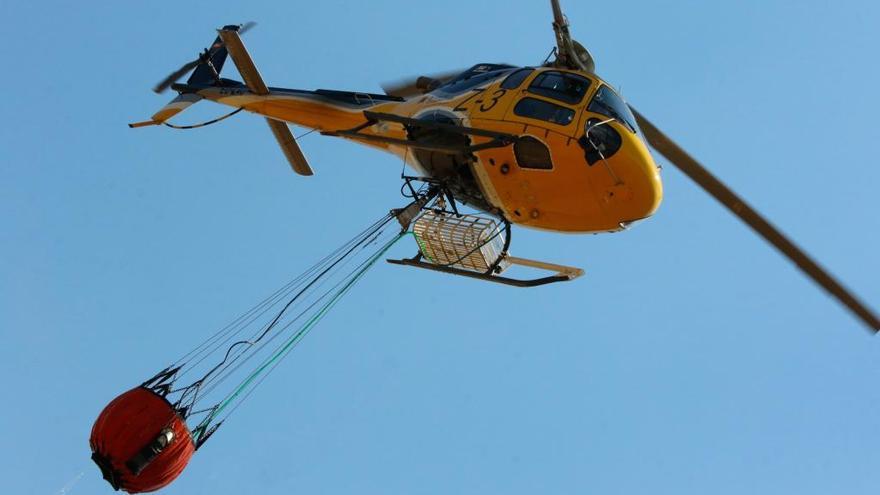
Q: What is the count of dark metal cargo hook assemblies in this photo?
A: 1